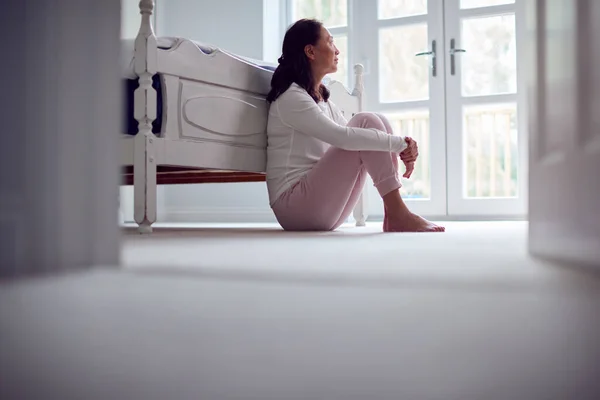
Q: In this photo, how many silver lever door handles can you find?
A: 2